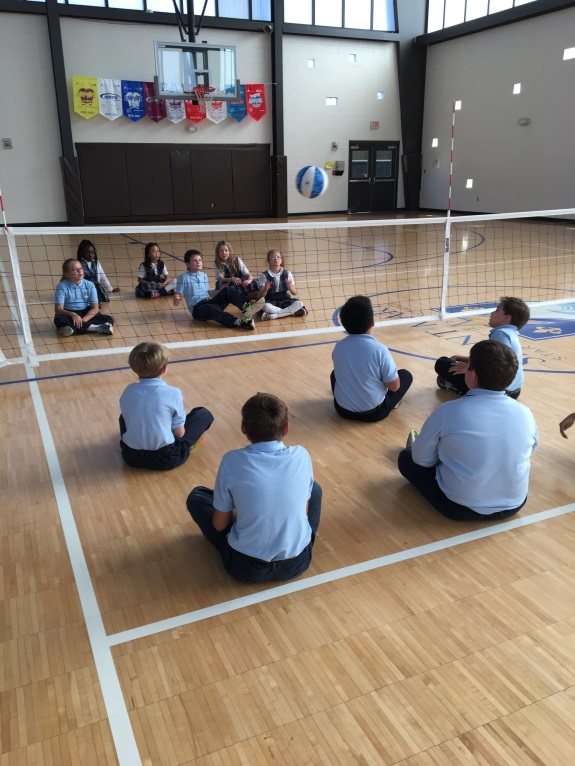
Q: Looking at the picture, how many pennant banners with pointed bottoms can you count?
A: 9